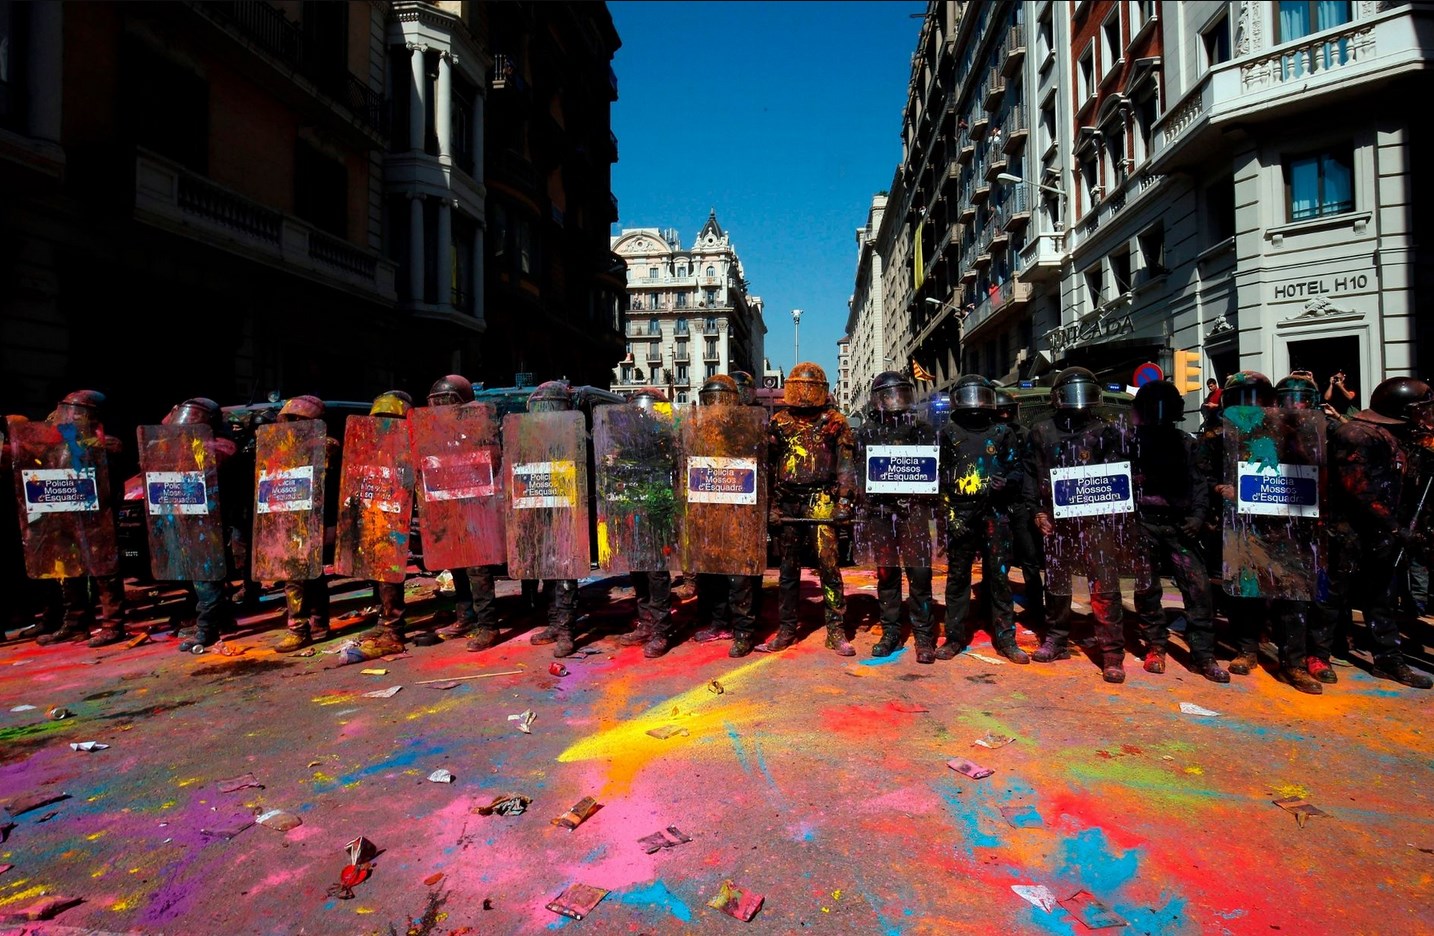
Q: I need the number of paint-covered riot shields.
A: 11